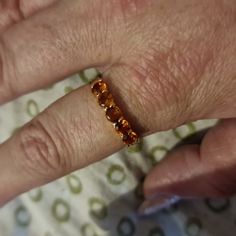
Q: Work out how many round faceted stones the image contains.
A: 5